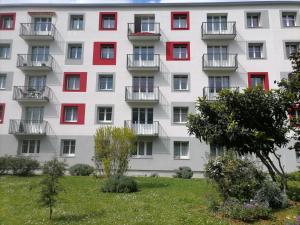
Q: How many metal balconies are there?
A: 11